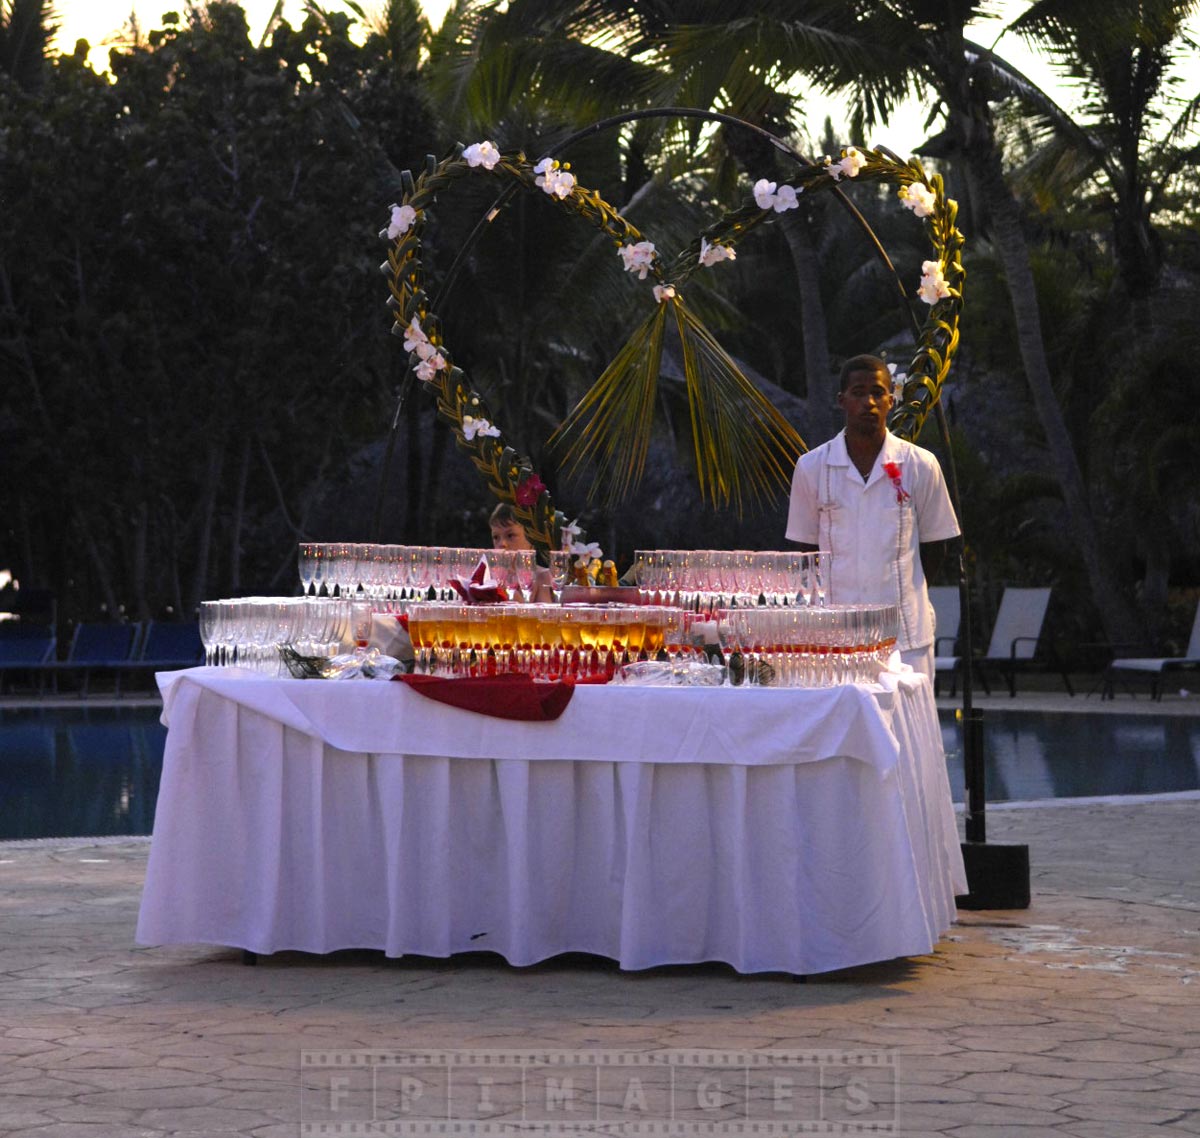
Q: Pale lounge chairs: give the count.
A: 3